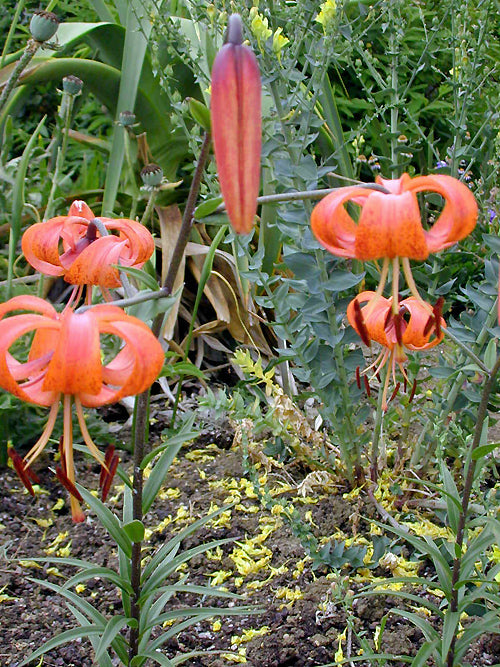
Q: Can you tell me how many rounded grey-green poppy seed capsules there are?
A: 4